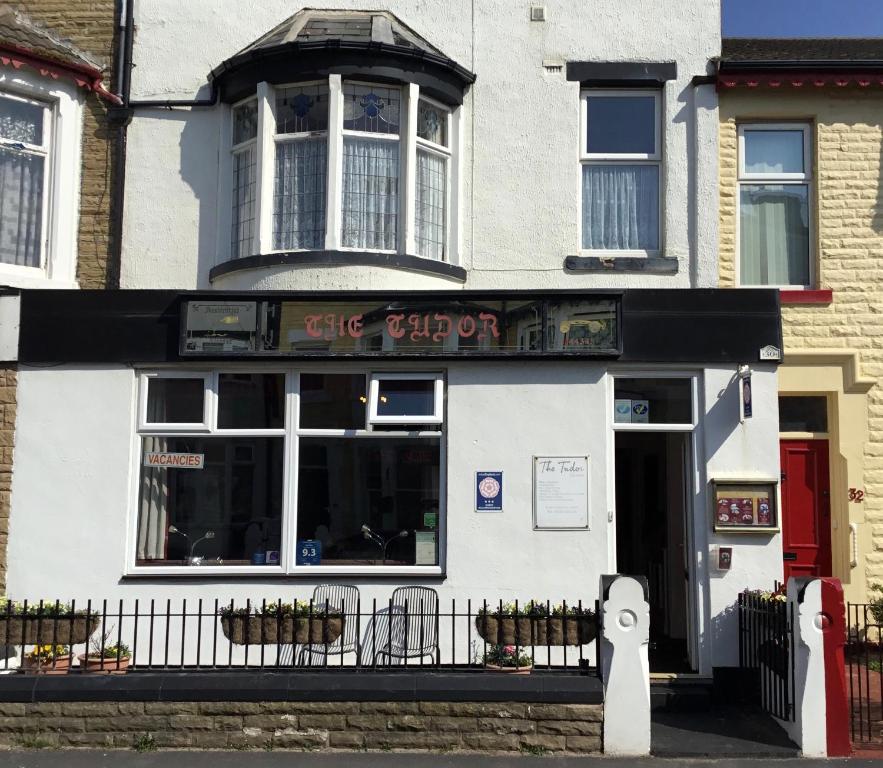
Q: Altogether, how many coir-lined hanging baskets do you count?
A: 3